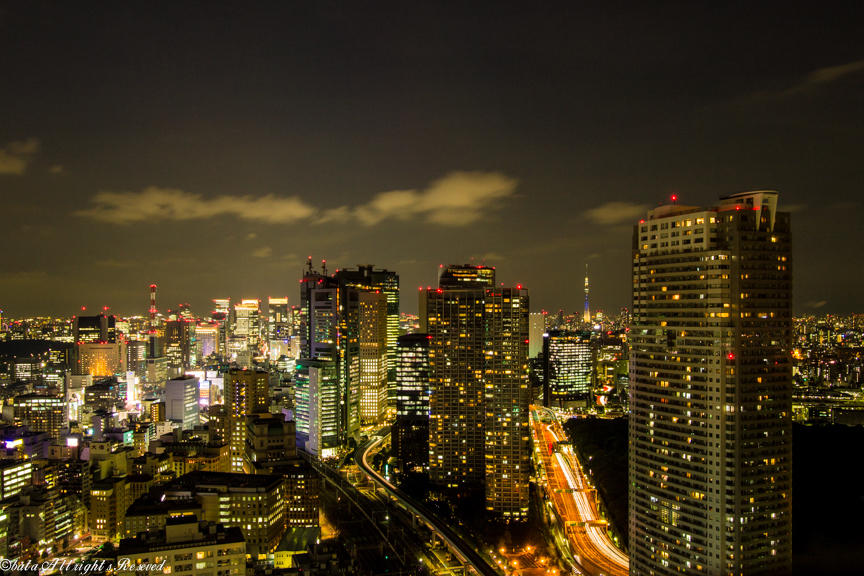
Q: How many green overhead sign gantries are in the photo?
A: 2